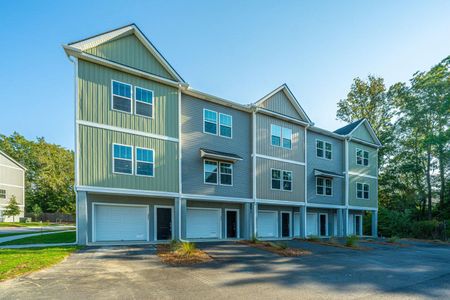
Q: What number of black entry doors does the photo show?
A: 5